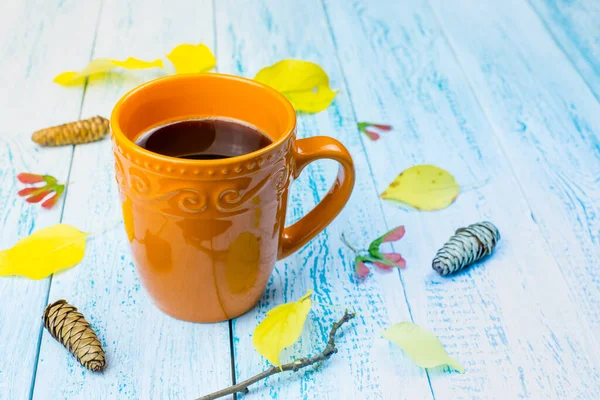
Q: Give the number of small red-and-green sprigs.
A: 3